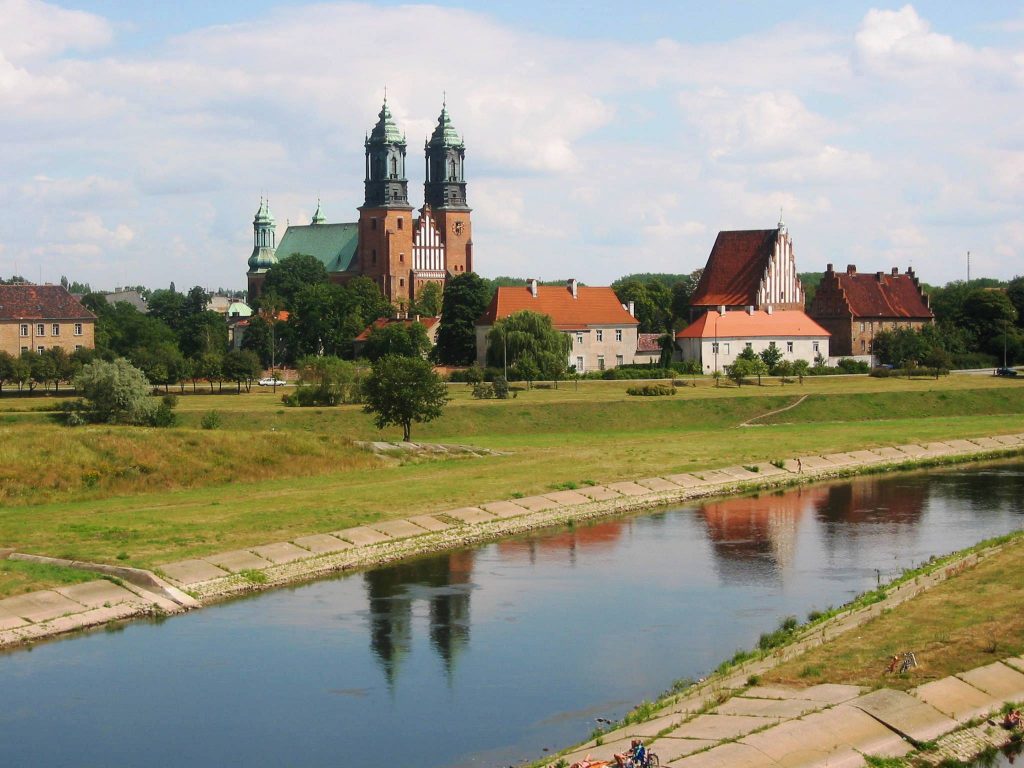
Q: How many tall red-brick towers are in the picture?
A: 2